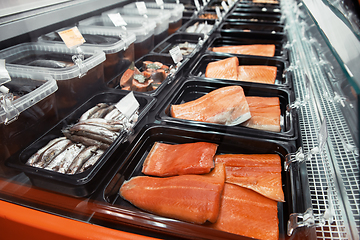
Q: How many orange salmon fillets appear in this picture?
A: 9